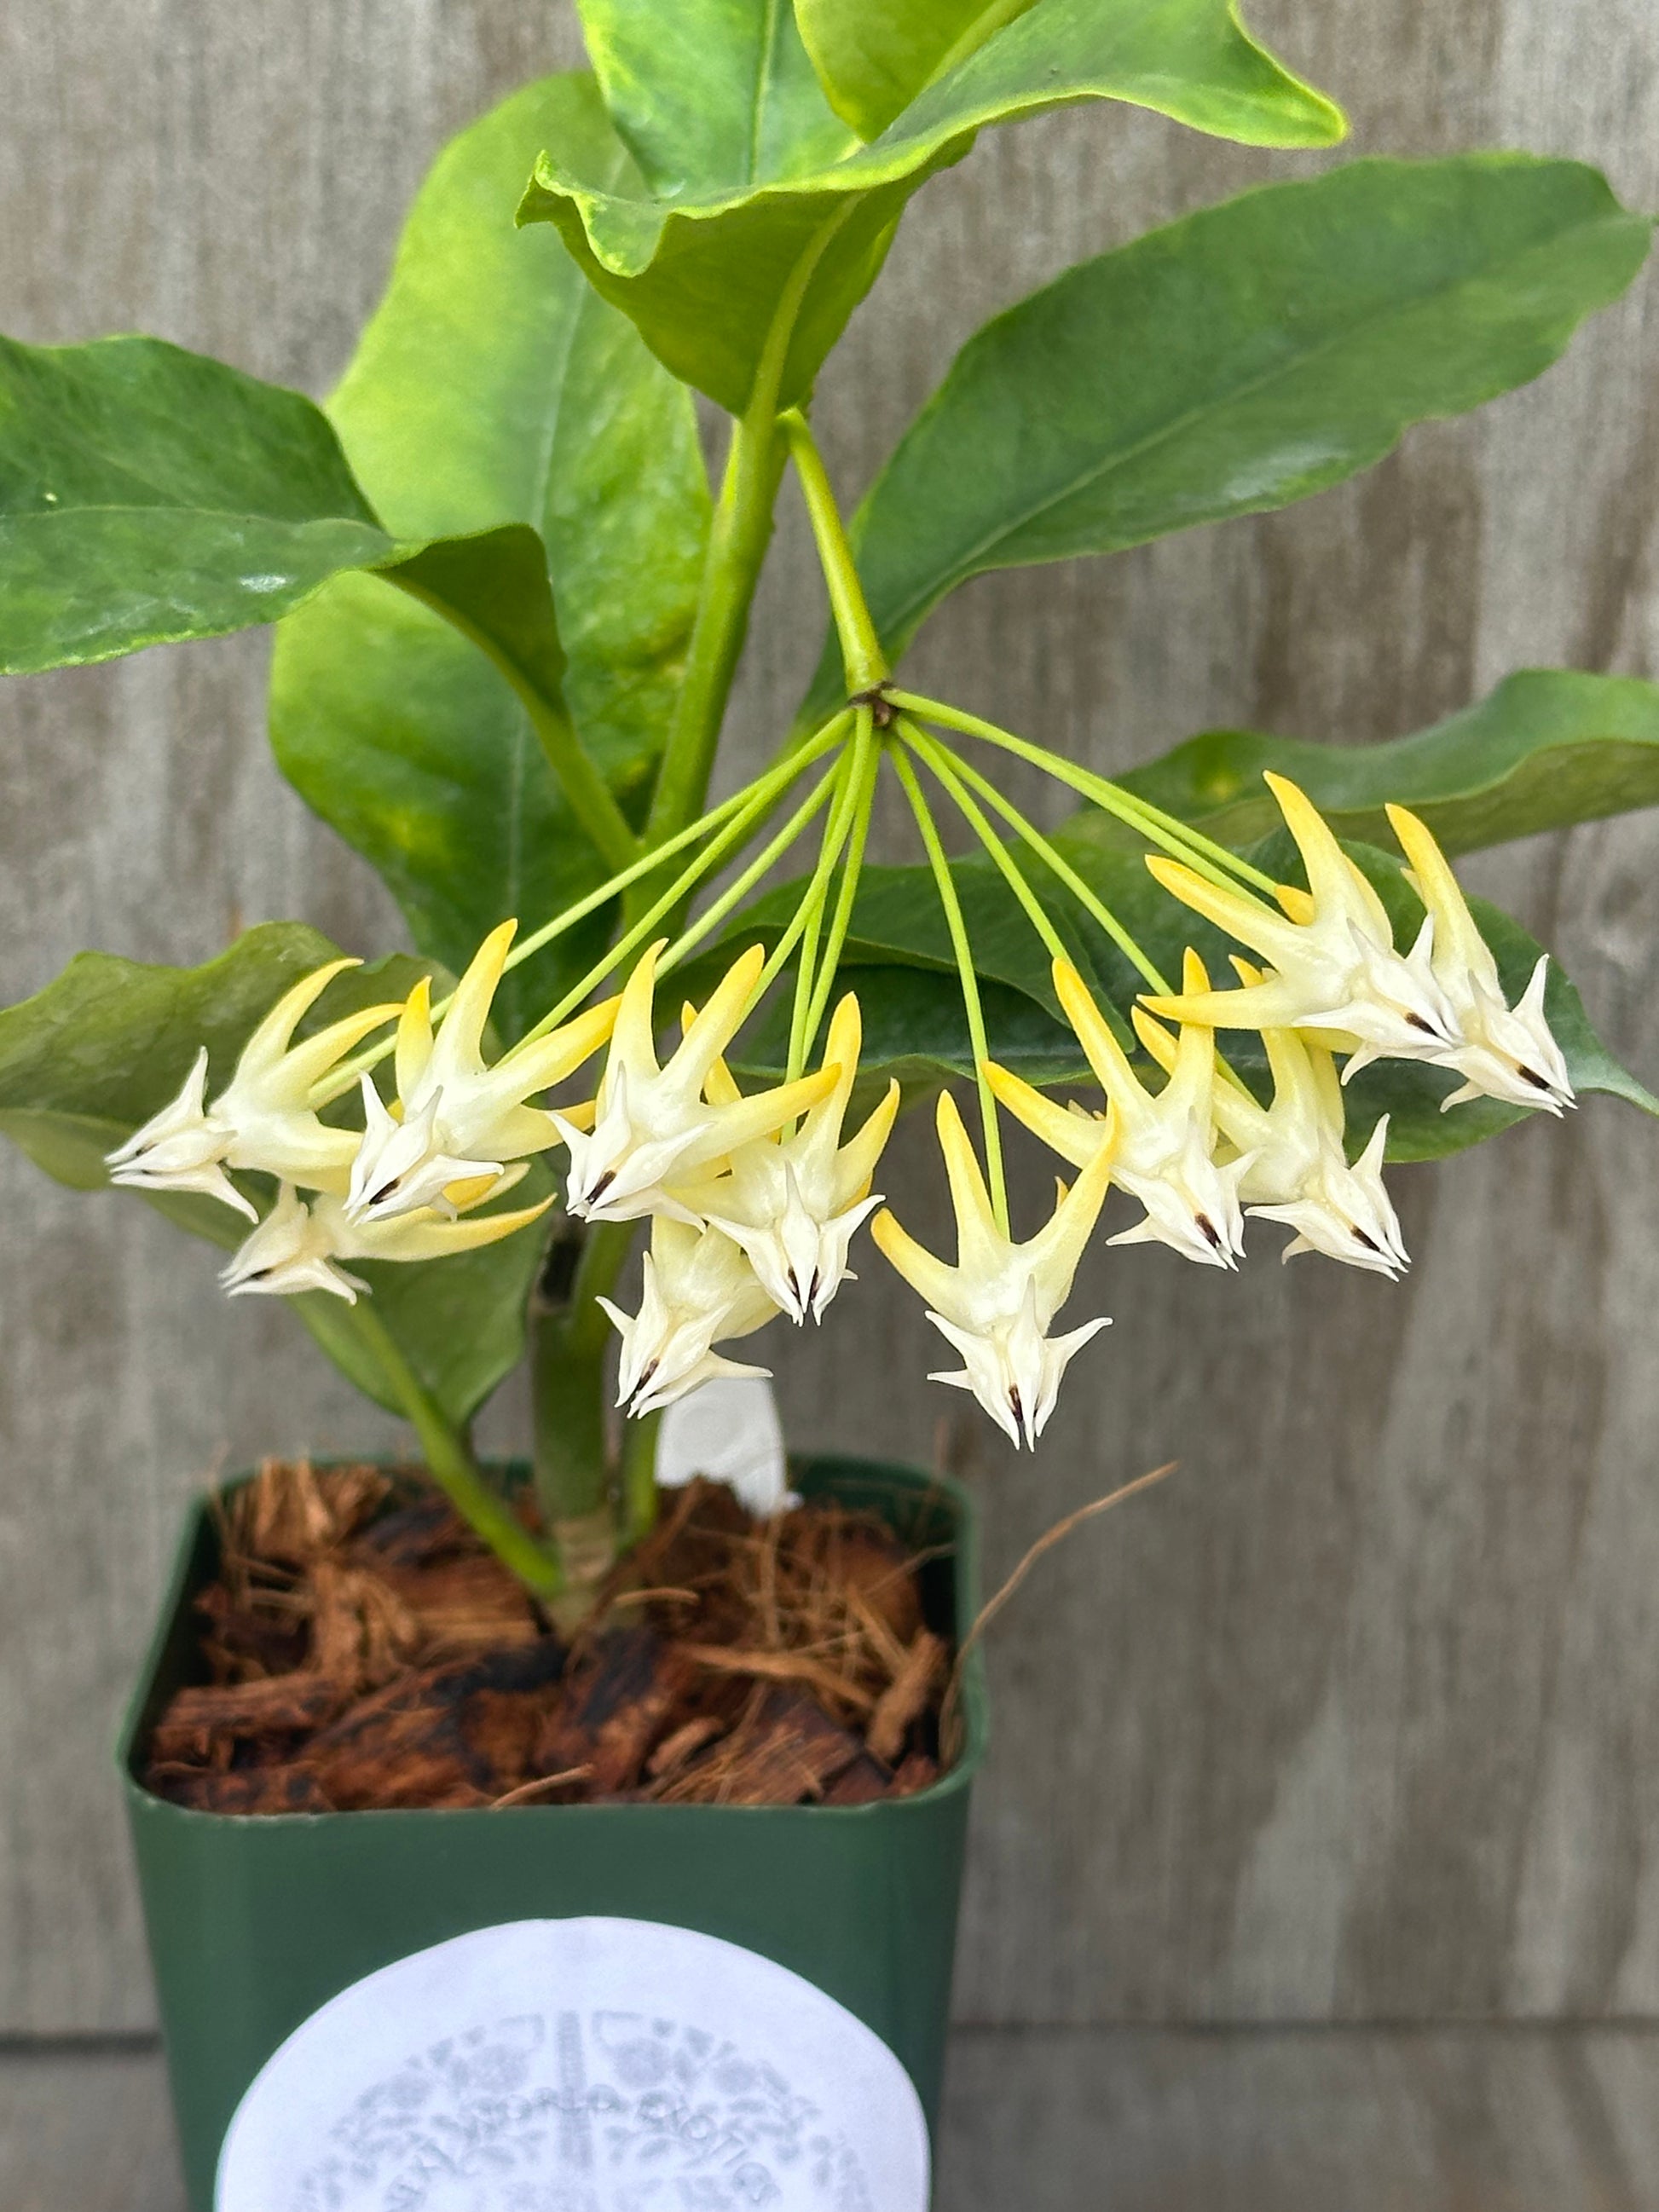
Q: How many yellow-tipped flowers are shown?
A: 11